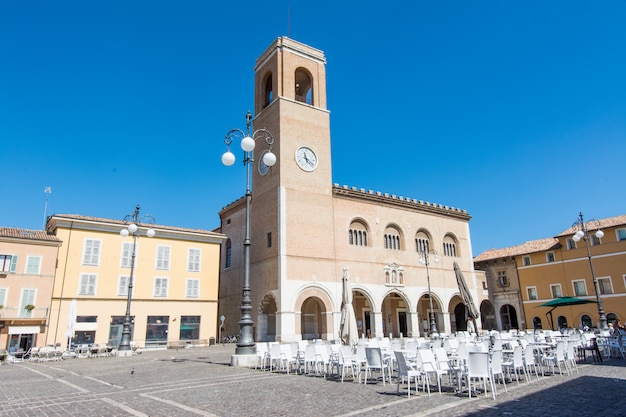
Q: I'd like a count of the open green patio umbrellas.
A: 1